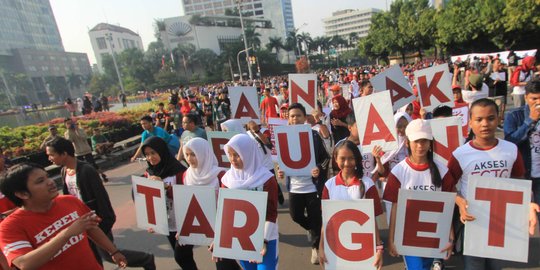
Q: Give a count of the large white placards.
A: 14